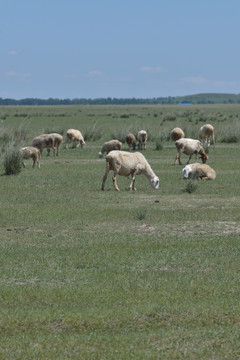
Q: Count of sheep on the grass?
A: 12